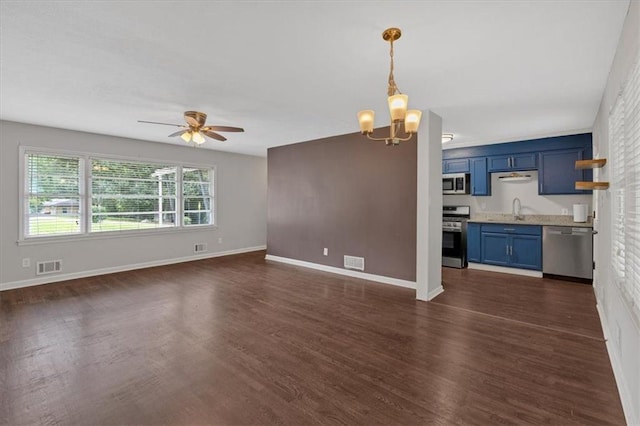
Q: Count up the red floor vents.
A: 0